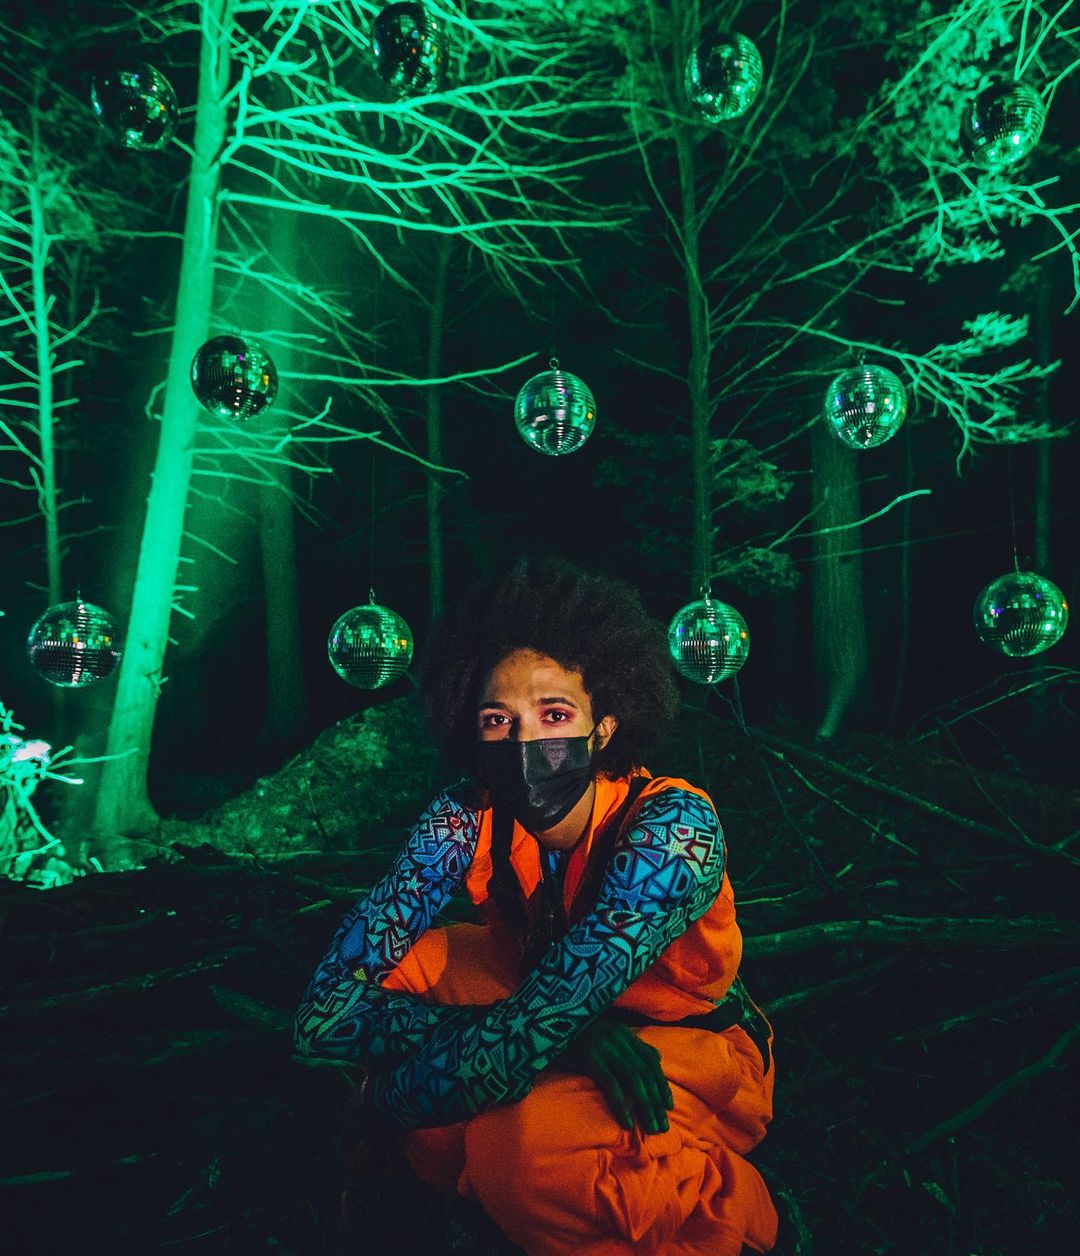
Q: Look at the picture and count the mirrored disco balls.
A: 11